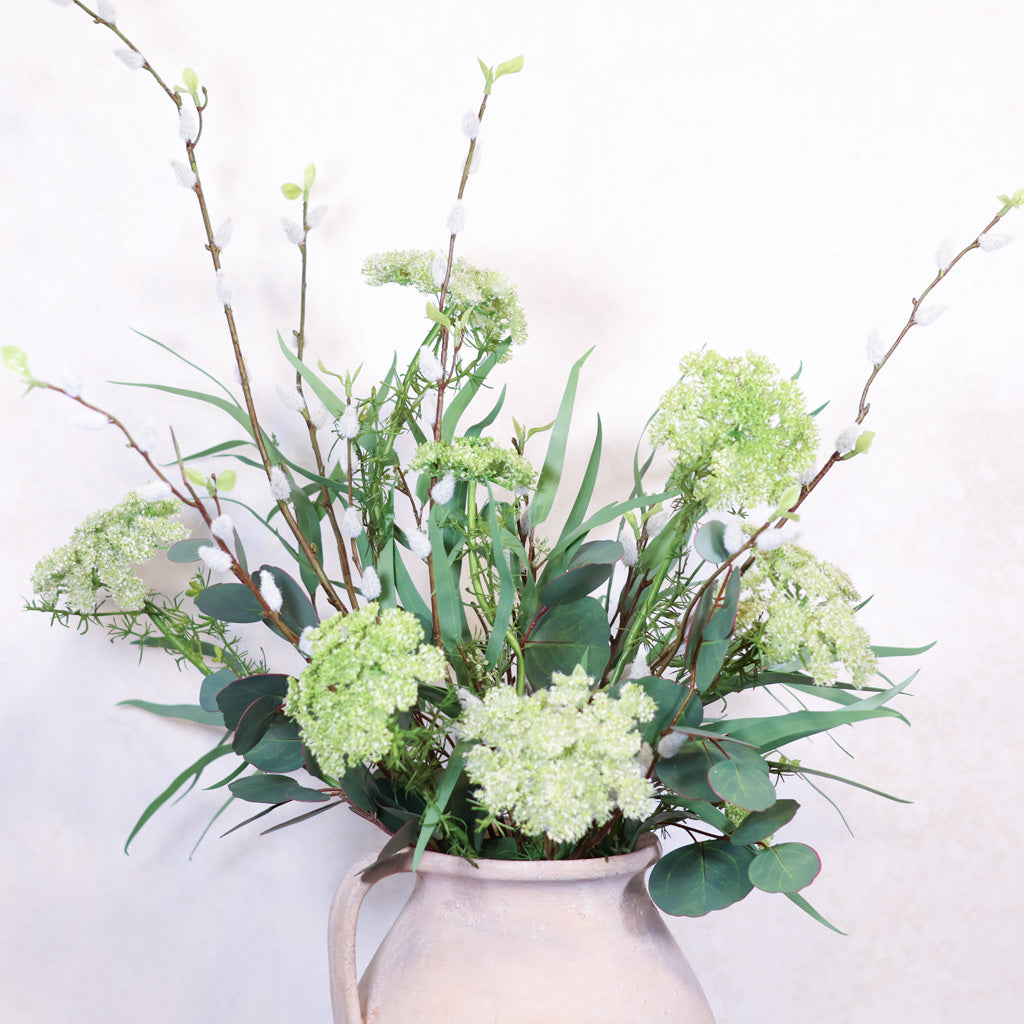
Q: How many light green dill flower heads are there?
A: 7